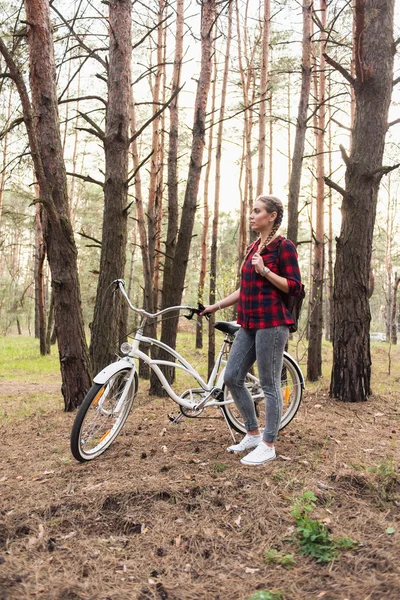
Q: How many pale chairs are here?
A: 0